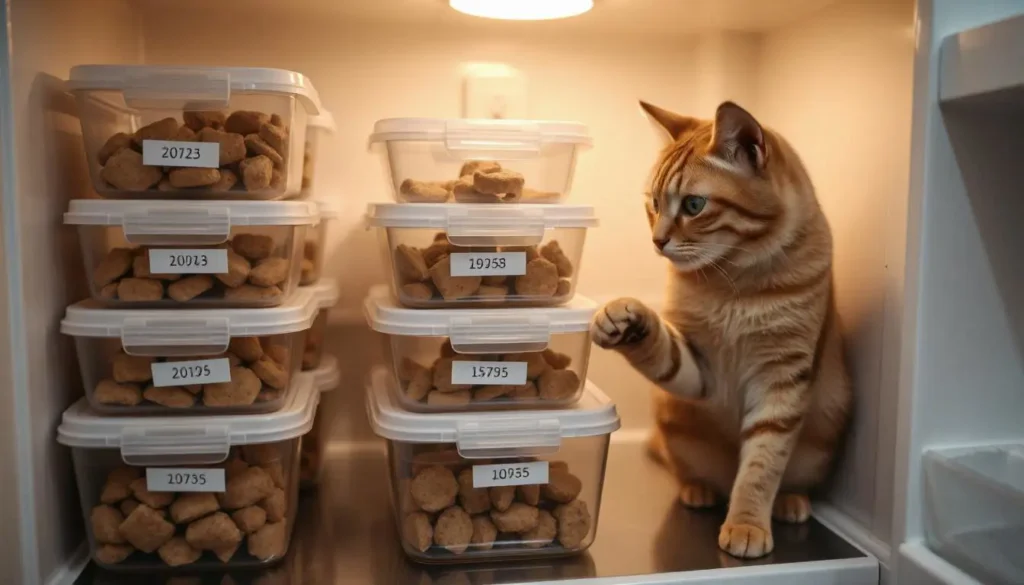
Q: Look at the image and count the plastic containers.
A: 12